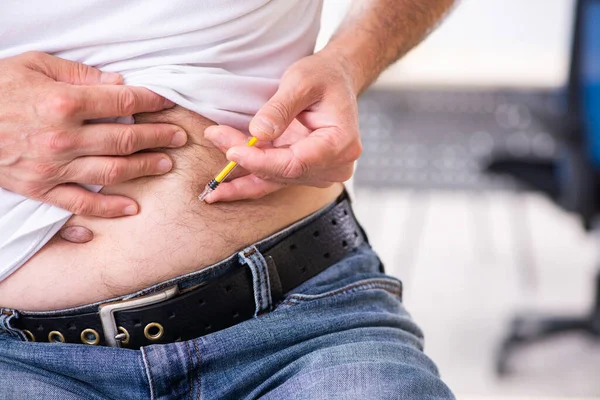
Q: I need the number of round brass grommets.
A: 5